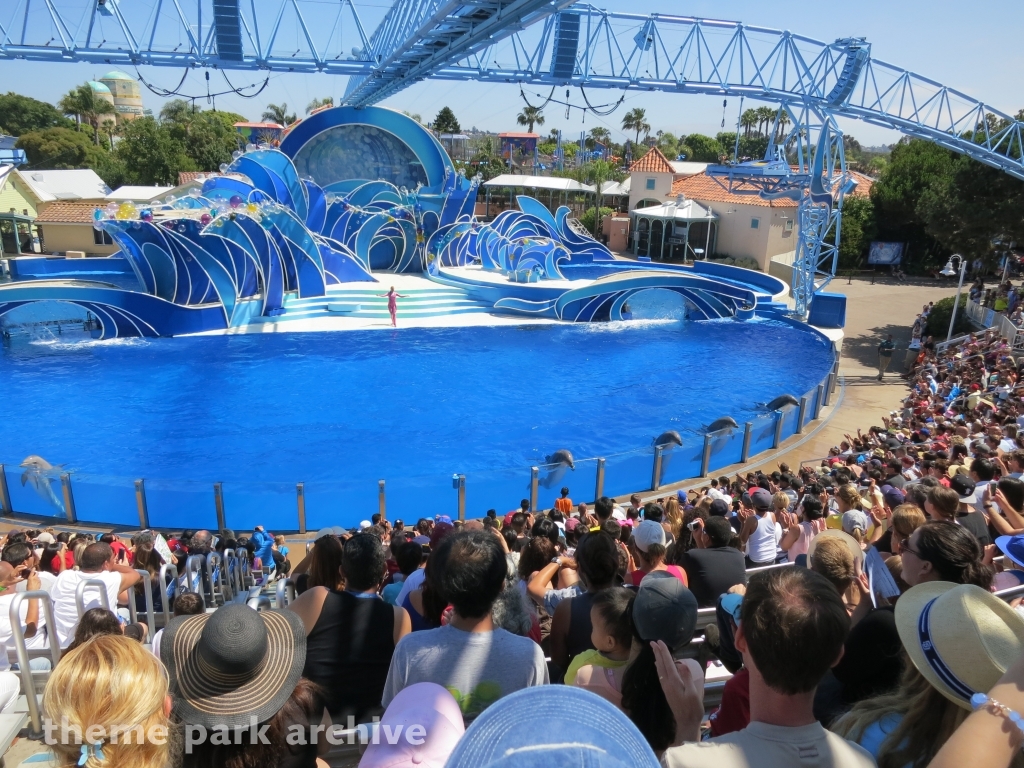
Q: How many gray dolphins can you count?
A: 5